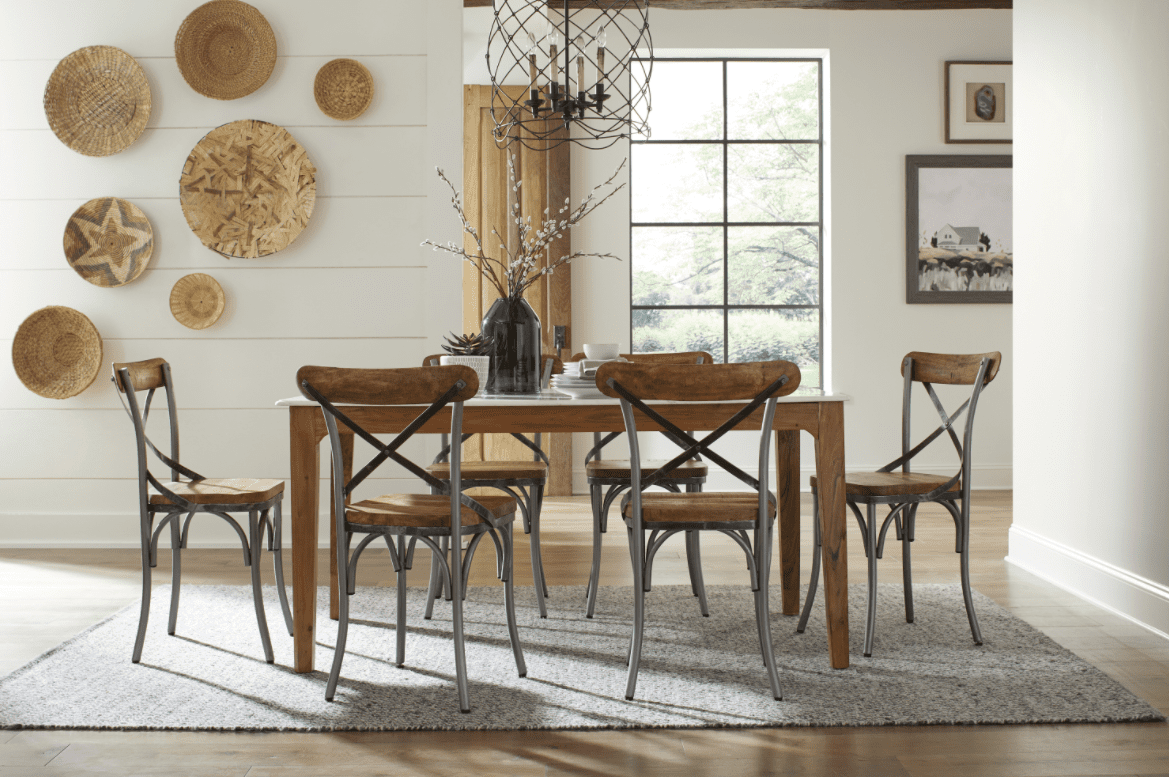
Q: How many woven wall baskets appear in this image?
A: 7